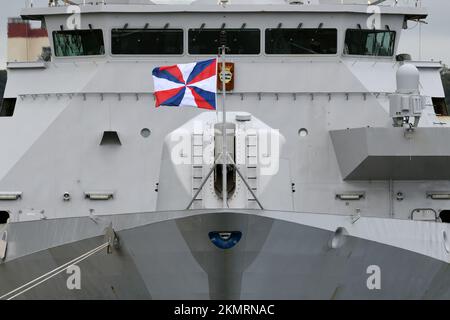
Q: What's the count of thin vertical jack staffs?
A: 1